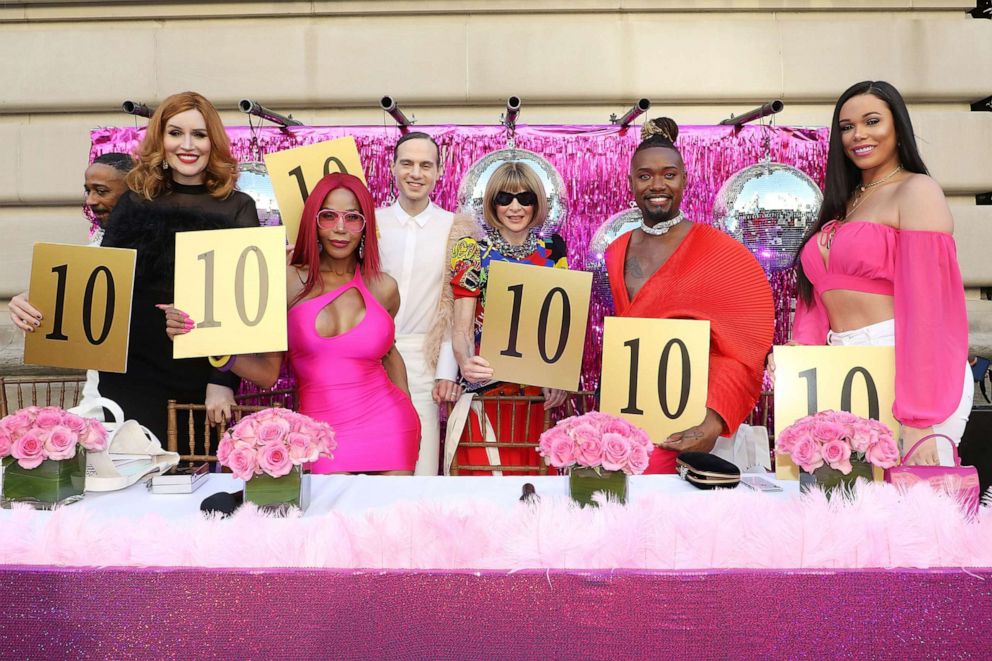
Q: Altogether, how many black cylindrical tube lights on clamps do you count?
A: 6